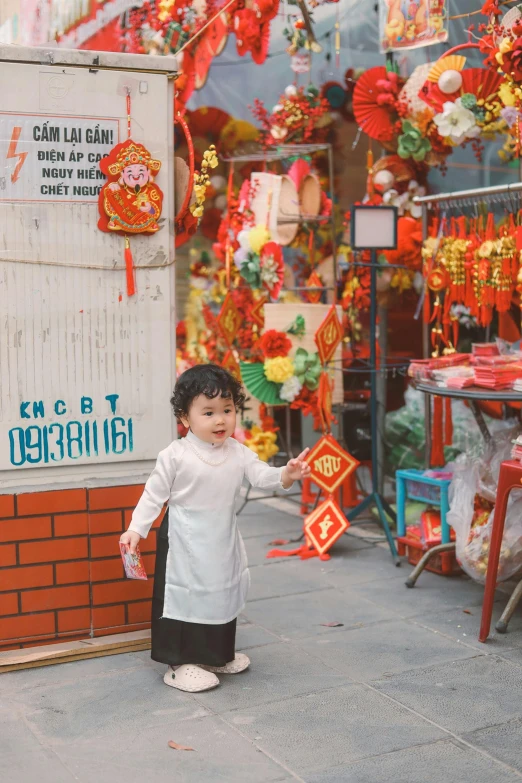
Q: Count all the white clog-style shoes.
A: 2